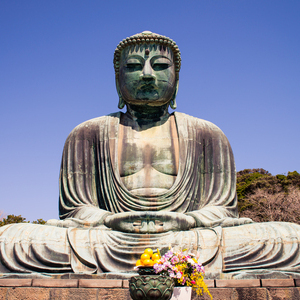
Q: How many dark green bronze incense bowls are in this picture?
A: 1